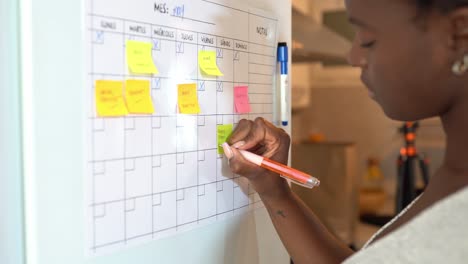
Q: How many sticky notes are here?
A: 7